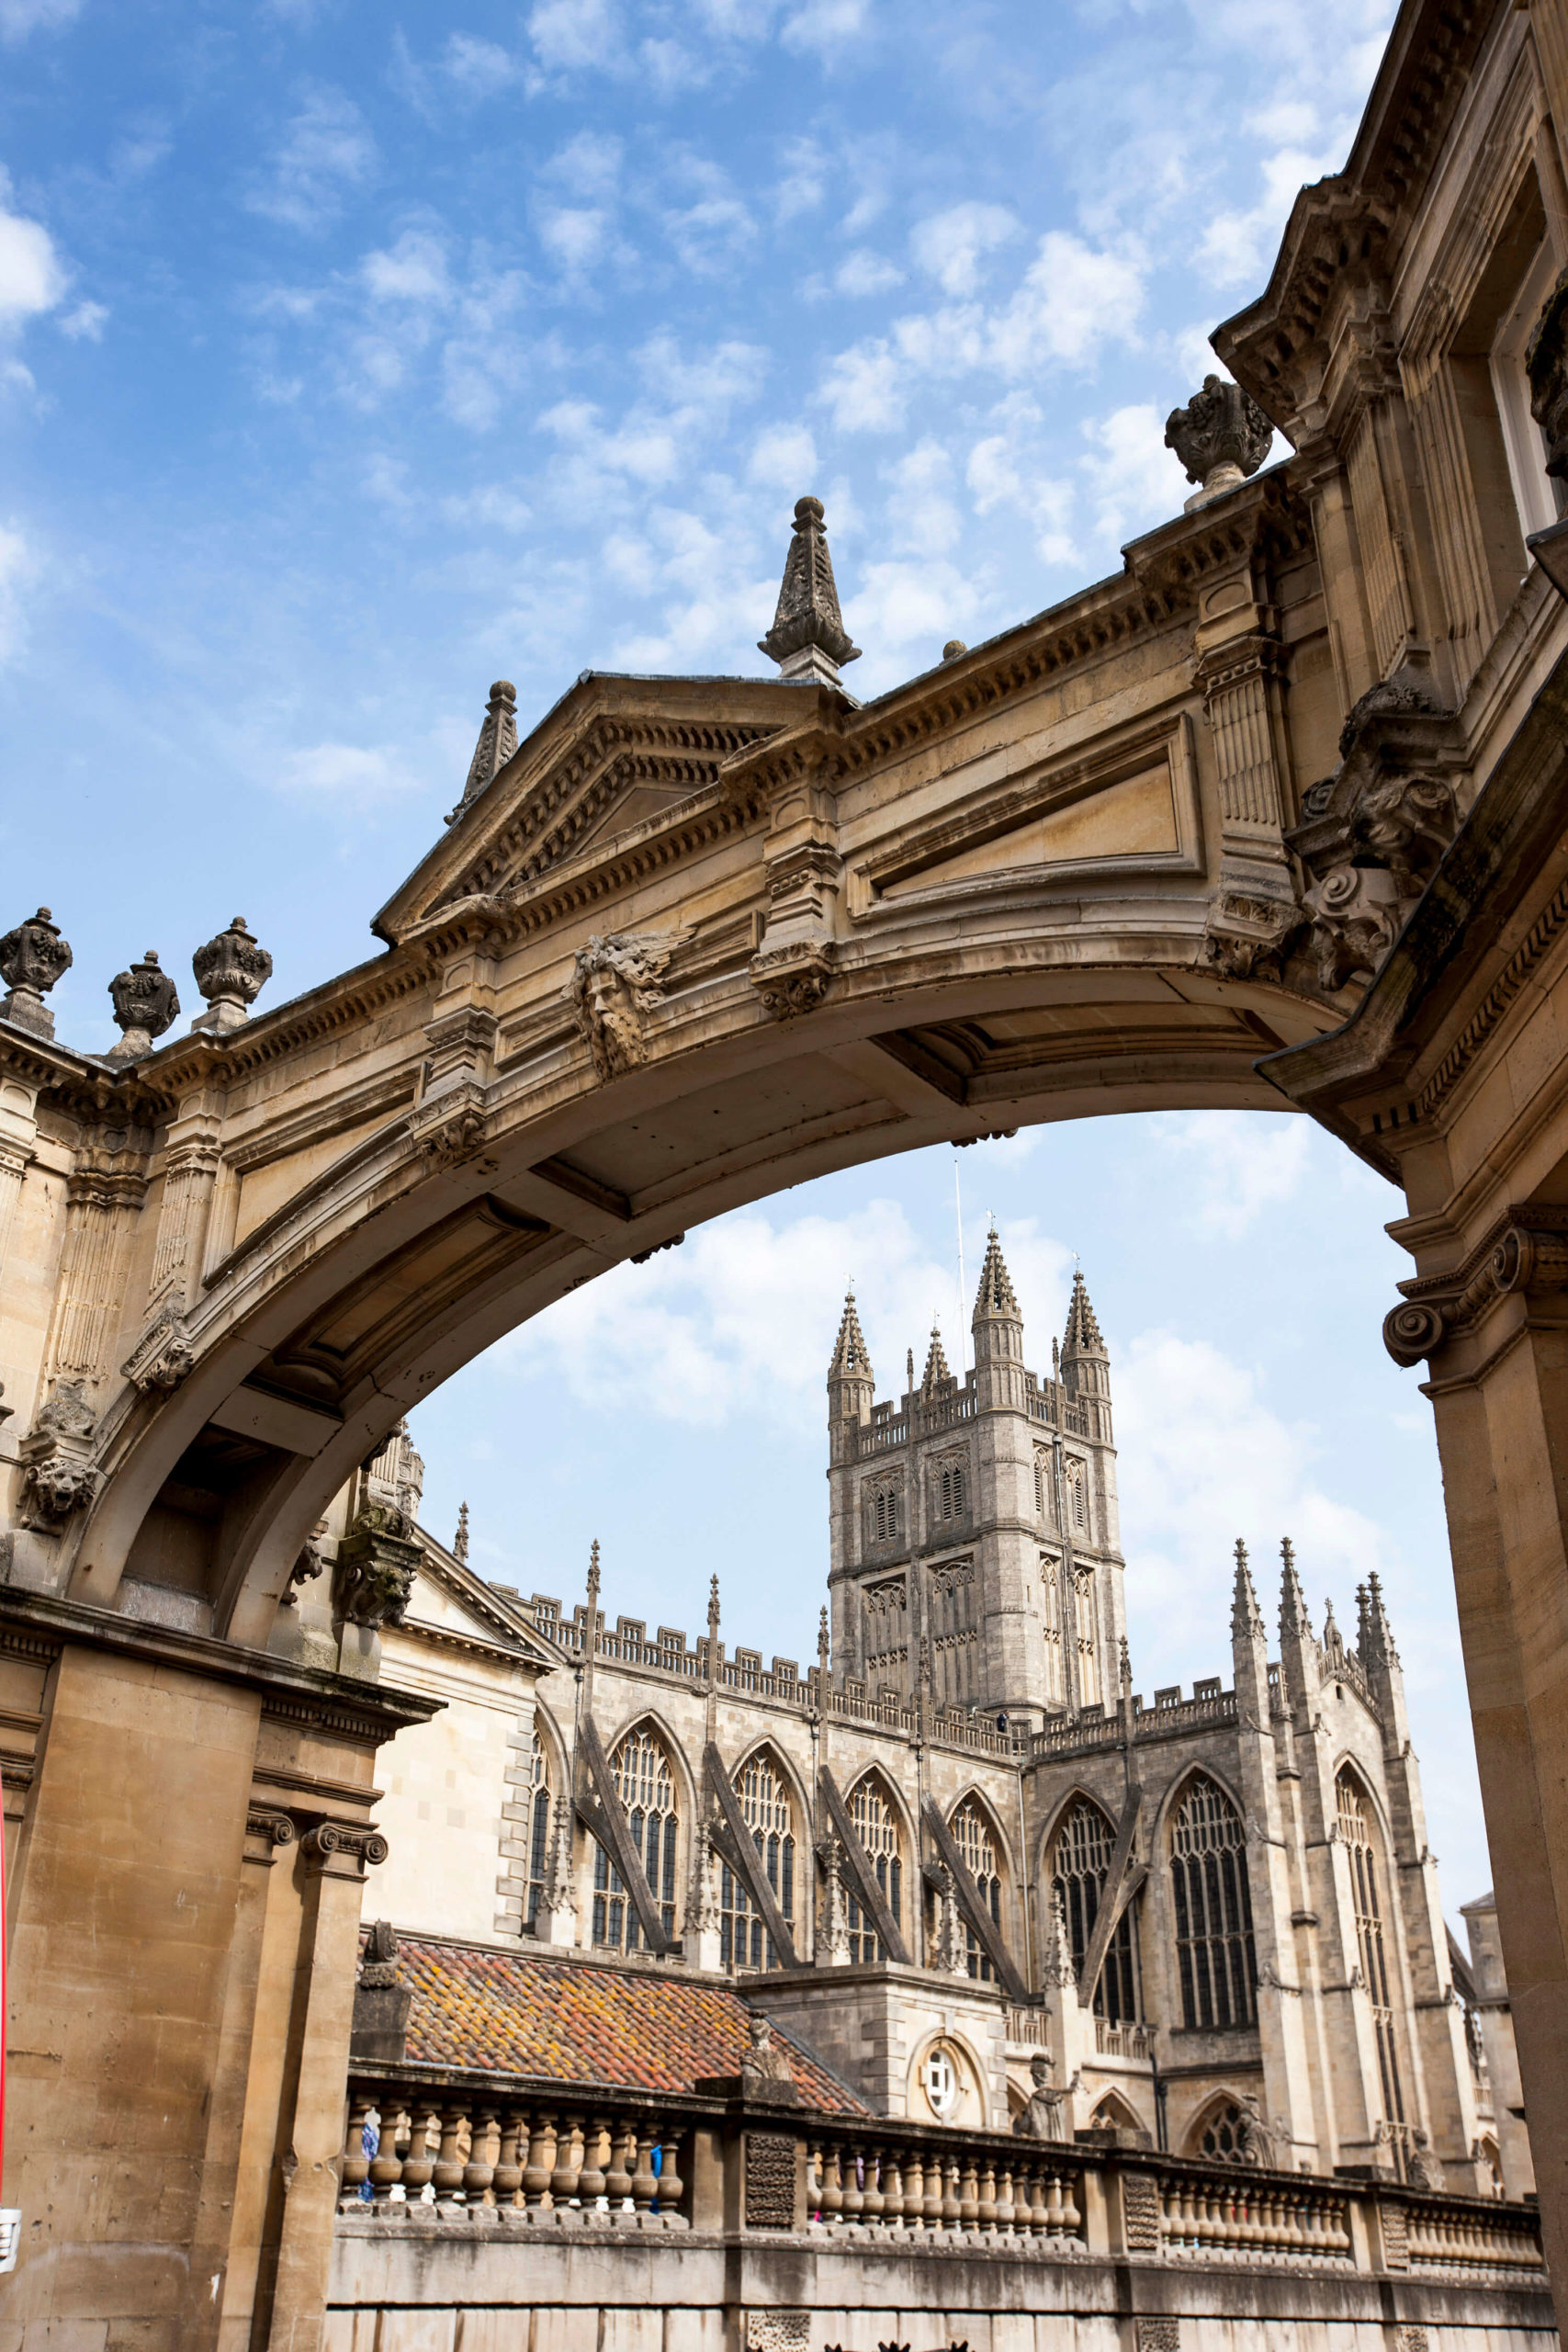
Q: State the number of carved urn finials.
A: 4